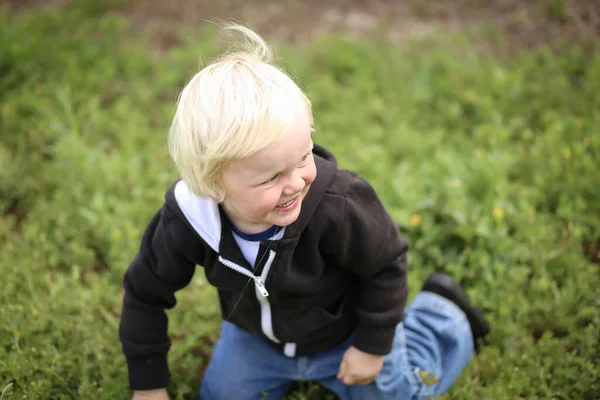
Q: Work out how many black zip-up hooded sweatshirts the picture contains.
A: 1